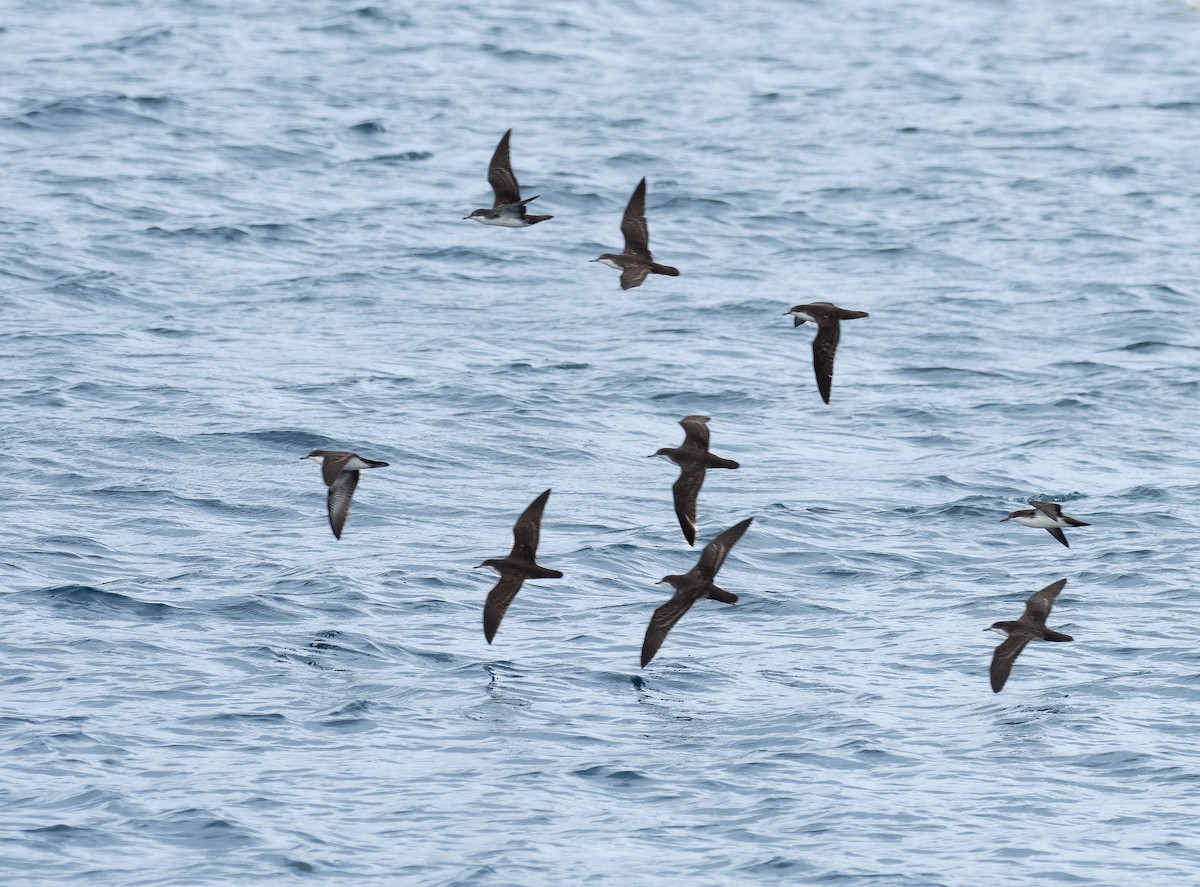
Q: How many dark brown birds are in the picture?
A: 9